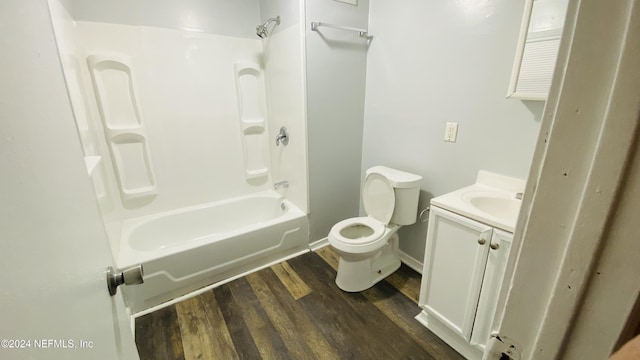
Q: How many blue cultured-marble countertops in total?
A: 0